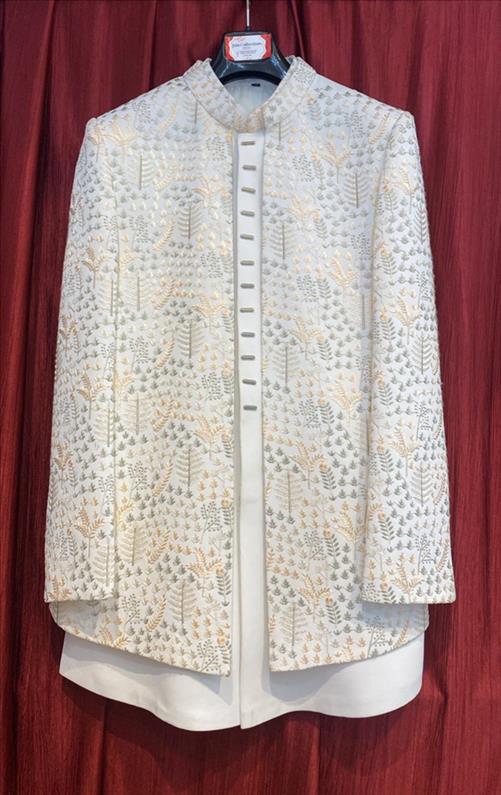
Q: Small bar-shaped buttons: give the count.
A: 12